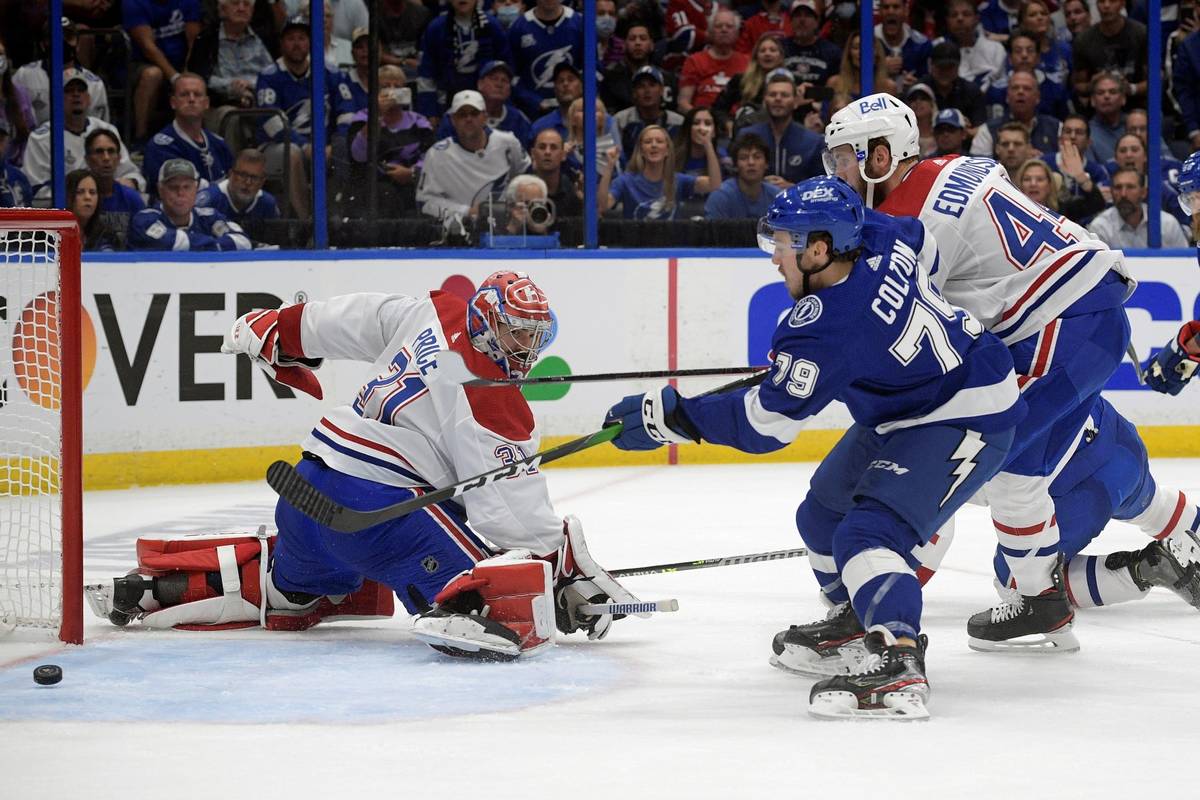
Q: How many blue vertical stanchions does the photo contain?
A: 5